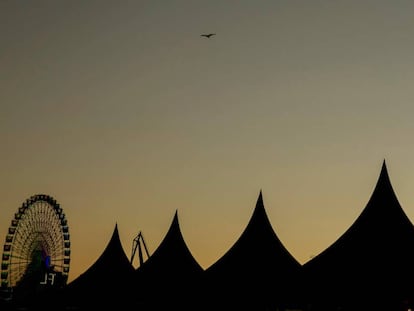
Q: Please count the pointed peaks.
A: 4